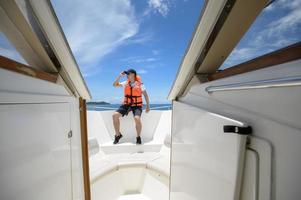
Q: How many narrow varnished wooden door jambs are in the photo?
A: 1